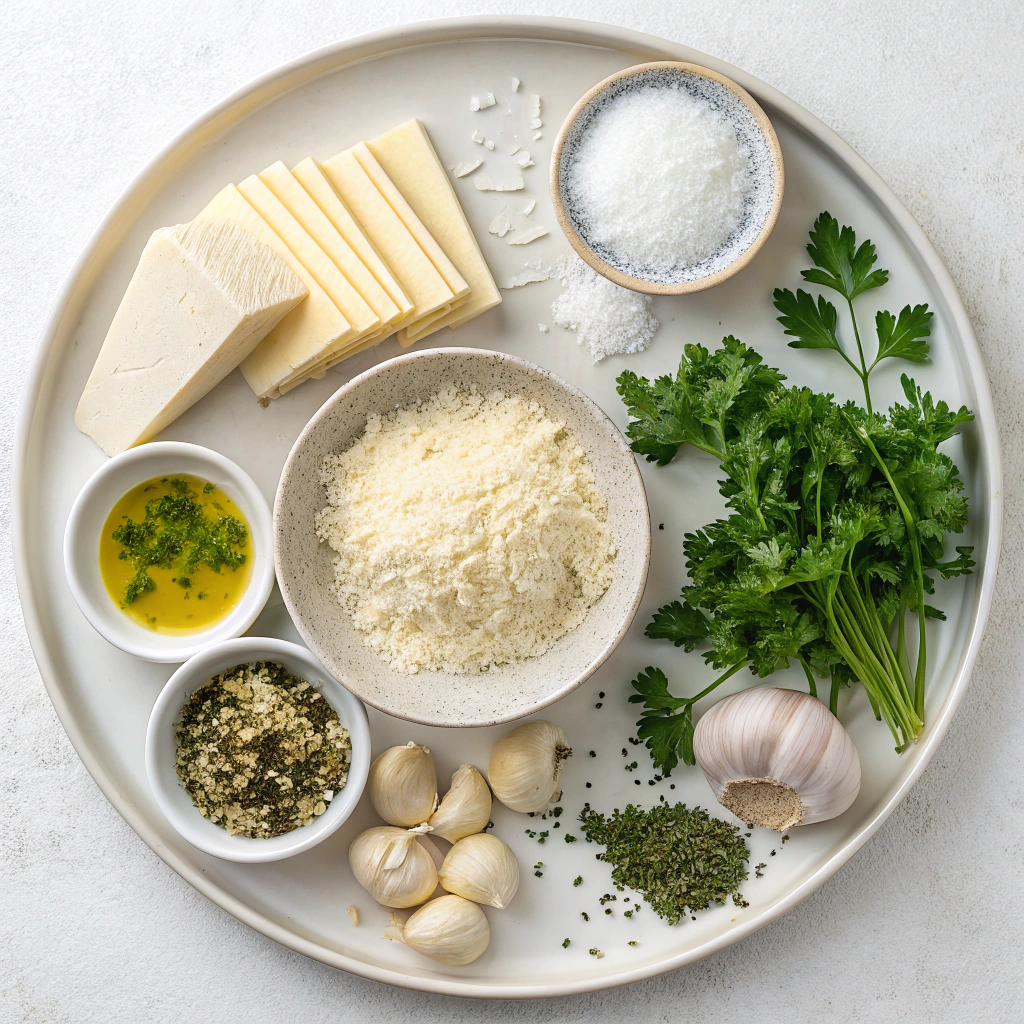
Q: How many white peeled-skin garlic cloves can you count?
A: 6